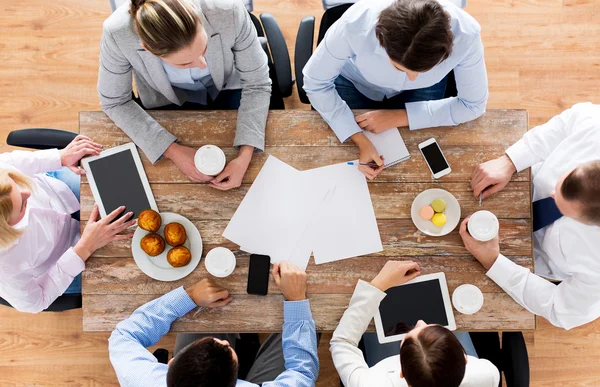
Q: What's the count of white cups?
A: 4